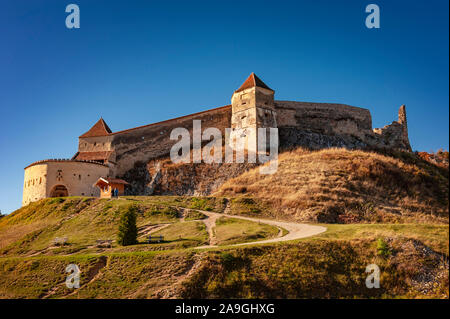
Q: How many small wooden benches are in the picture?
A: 3